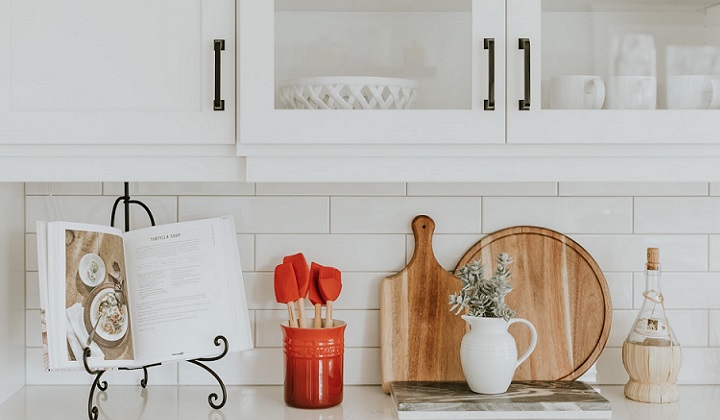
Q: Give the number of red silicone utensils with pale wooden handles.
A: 4